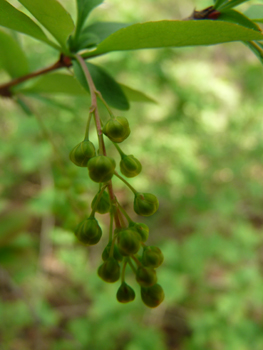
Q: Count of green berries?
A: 15